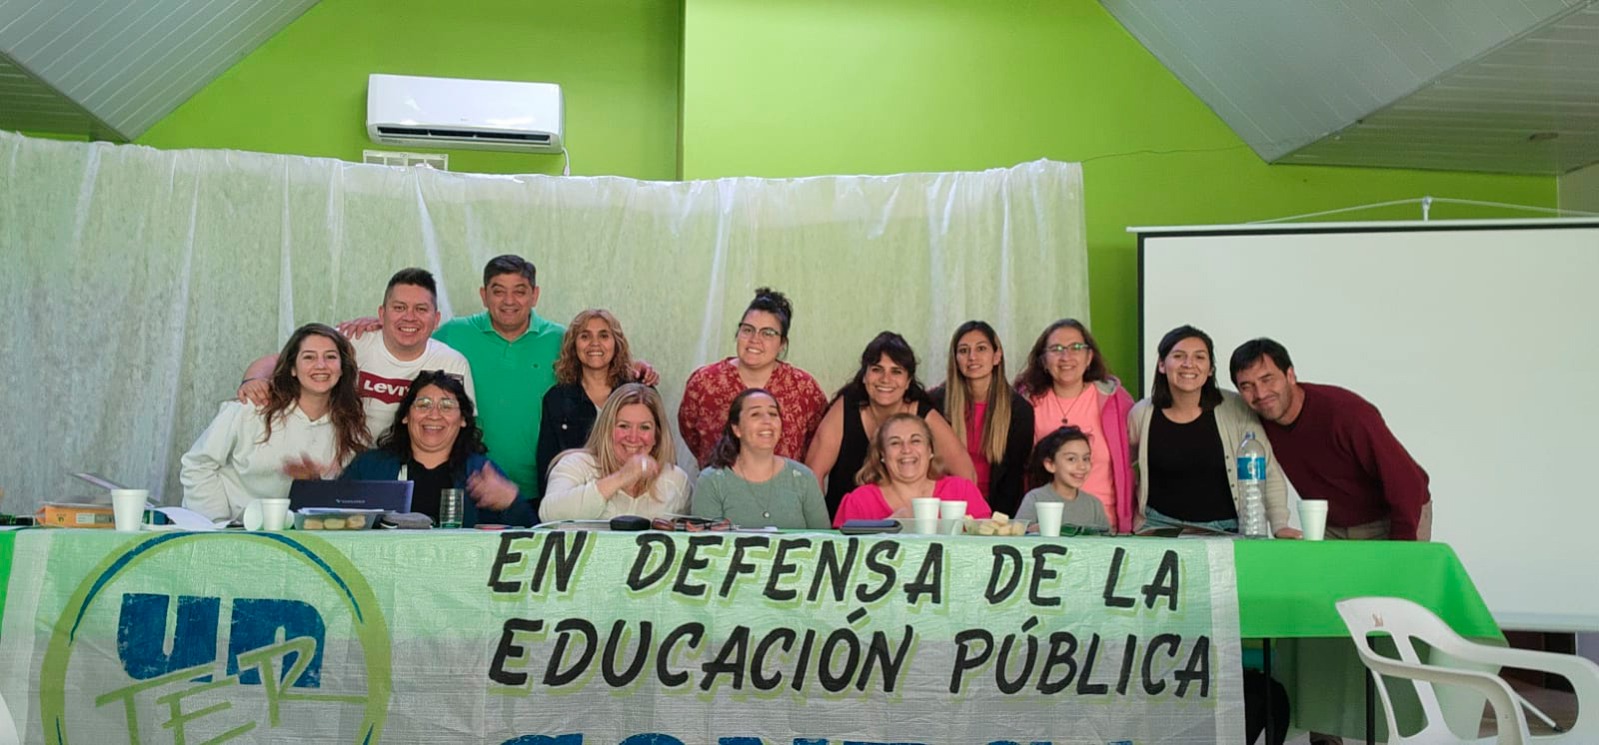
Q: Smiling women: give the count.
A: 11